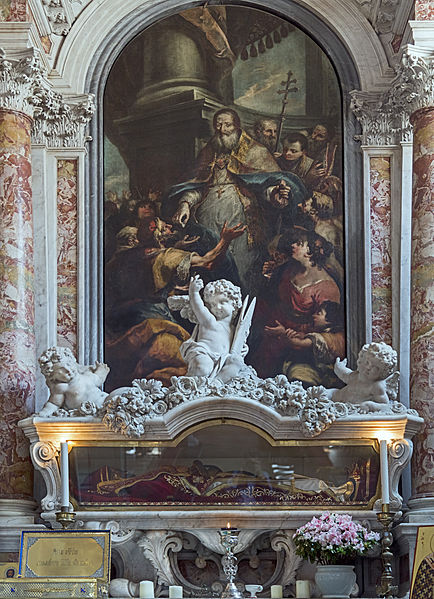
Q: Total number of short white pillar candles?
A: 4